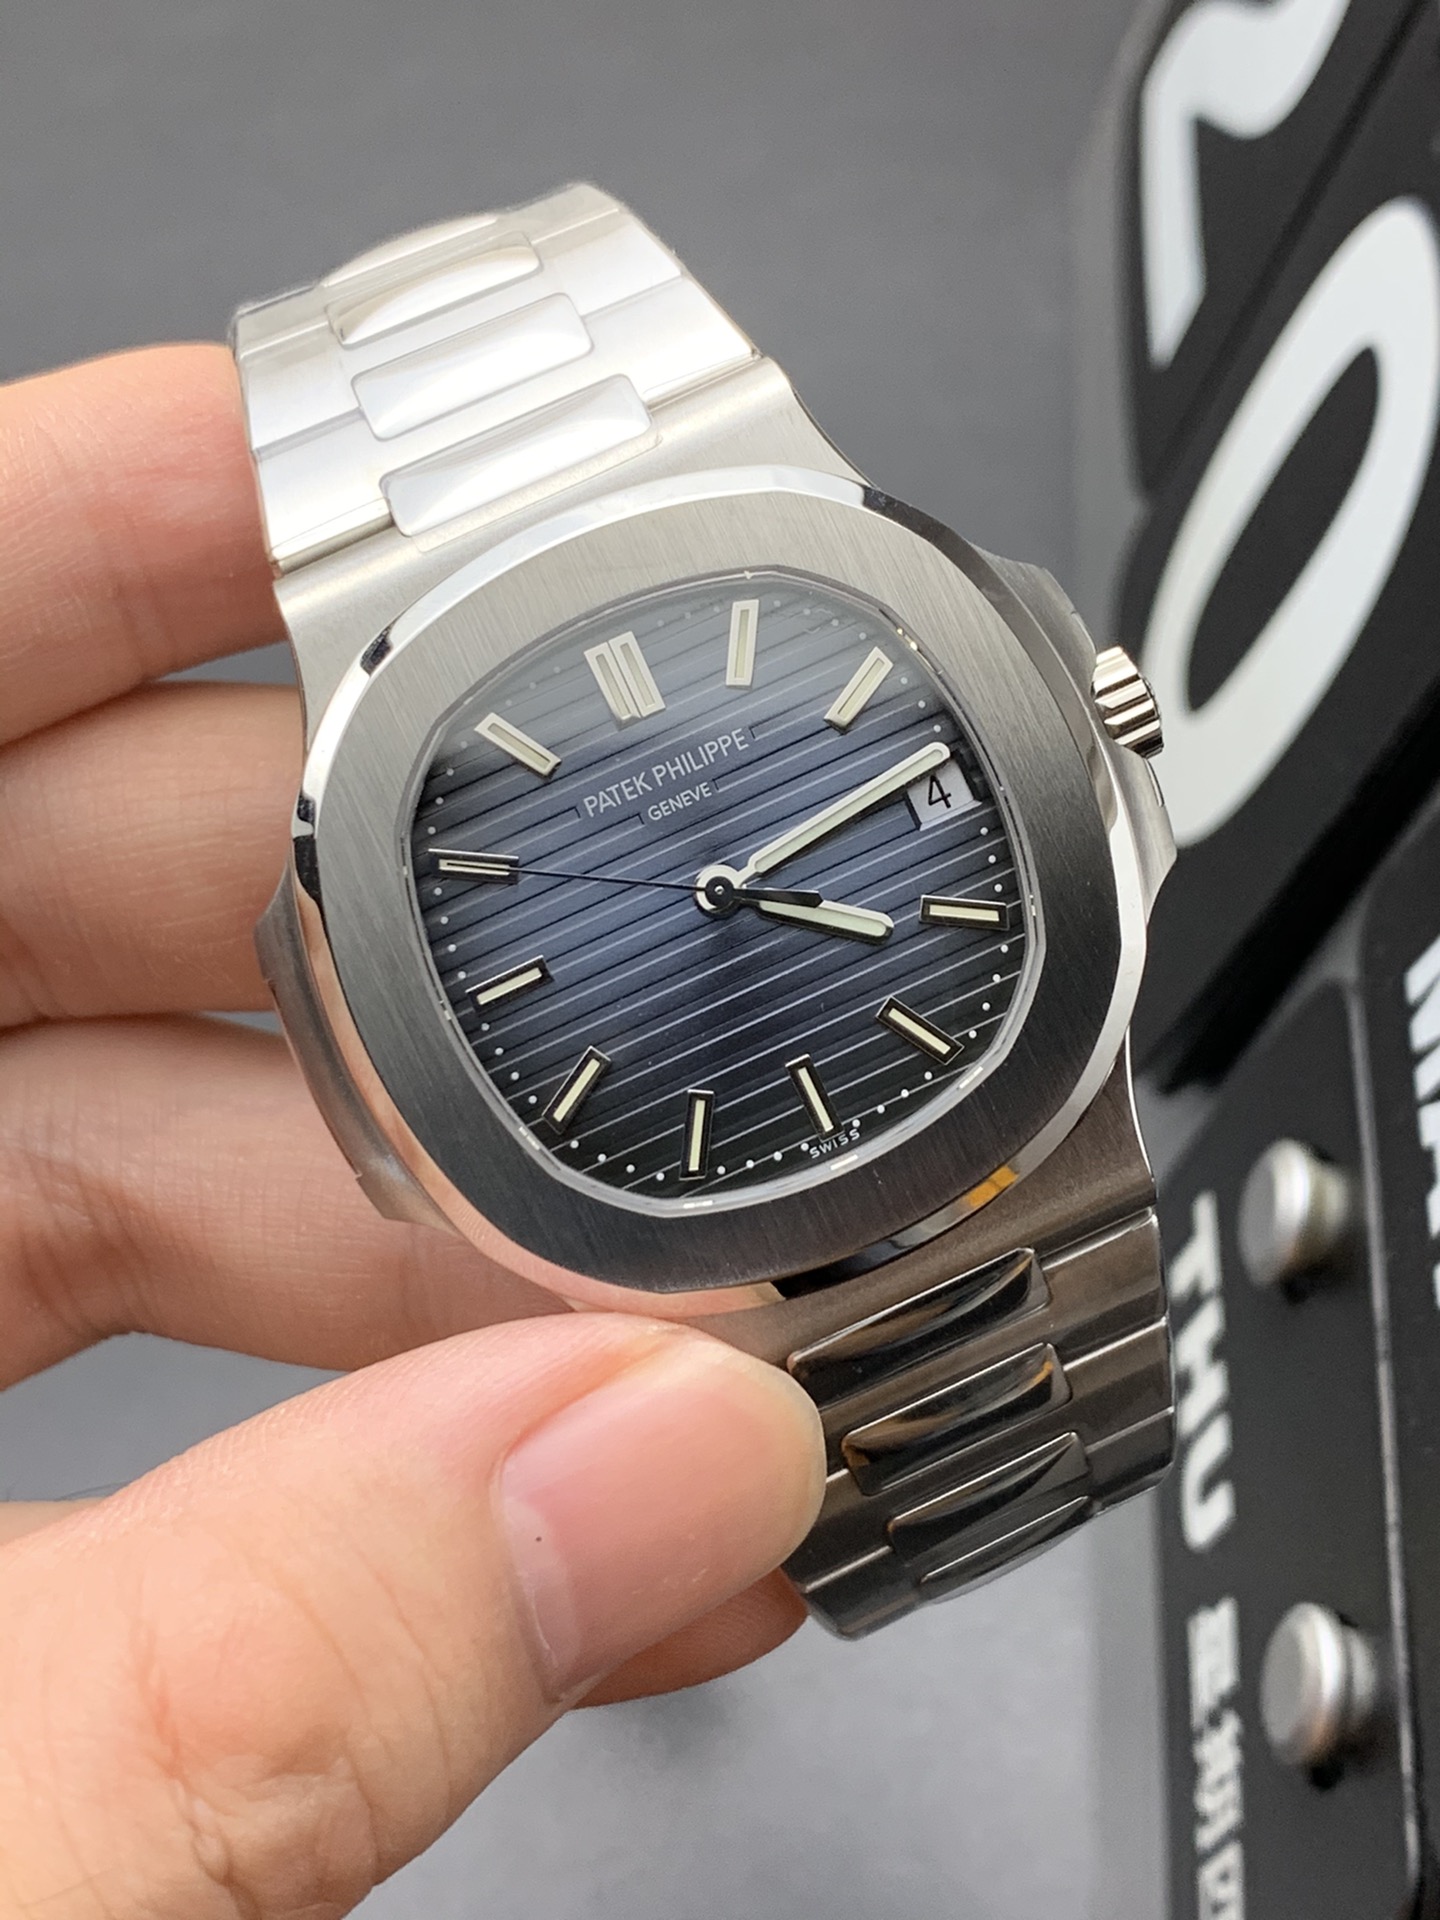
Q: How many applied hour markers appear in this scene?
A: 11